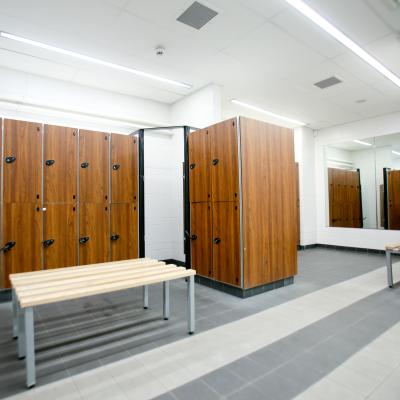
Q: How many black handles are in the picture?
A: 12